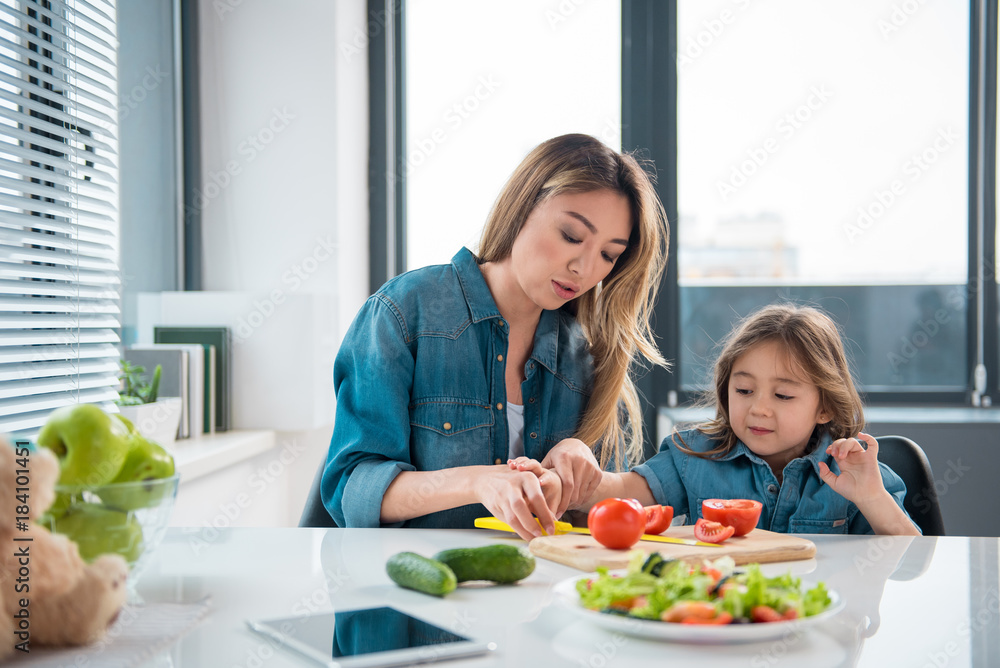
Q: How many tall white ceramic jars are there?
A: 0